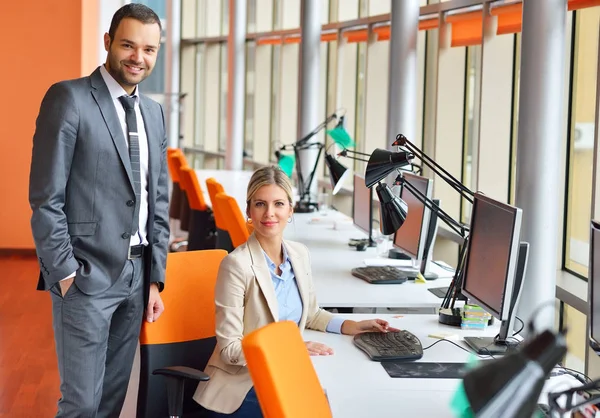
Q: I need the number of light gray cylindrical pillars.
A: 5